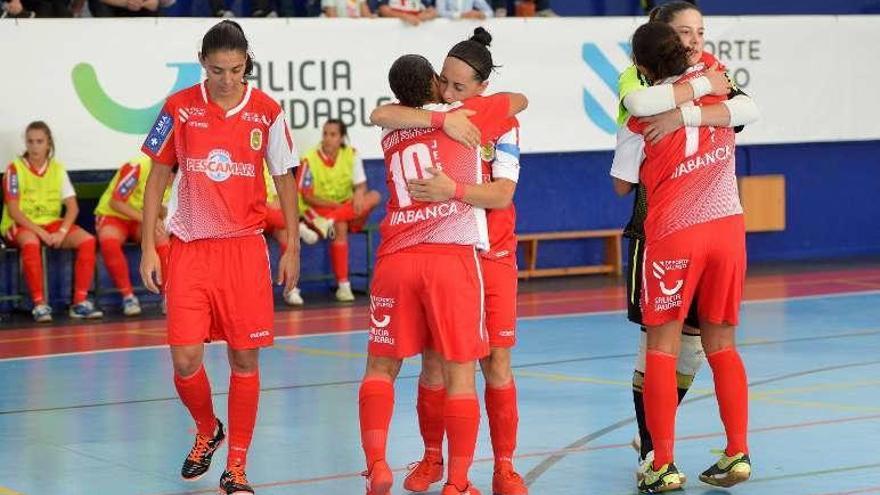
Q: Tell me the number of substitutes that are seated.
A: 4